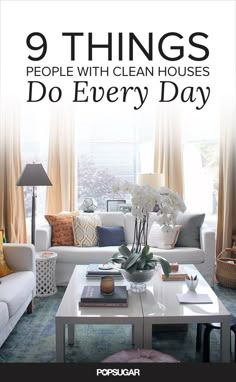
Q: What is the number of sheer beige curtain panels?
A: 4